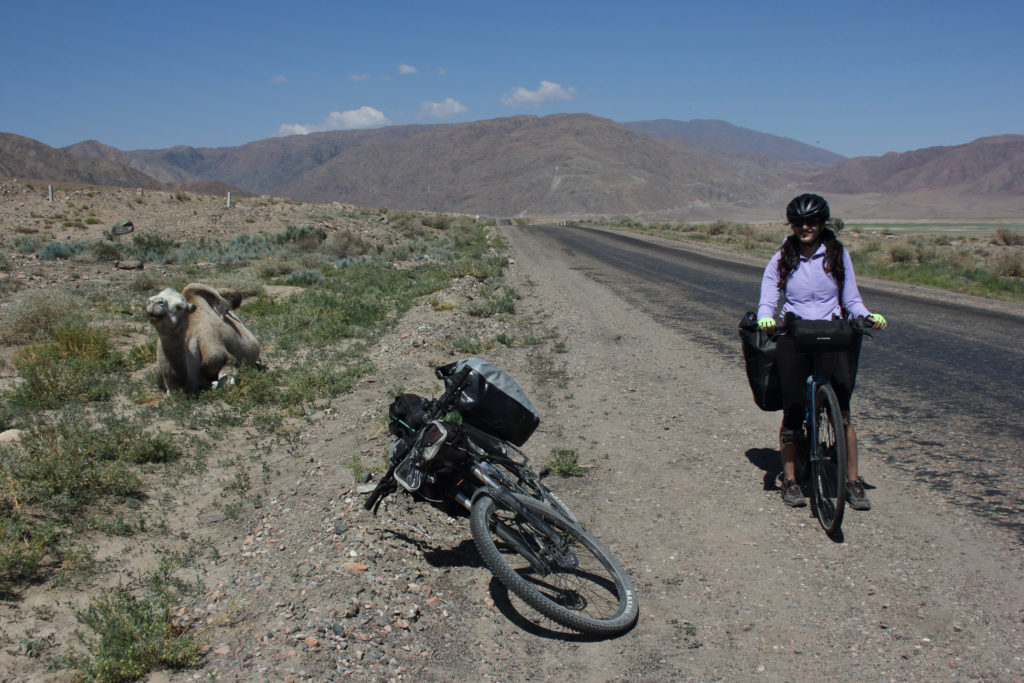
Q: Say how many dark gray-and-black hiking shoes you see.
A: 2